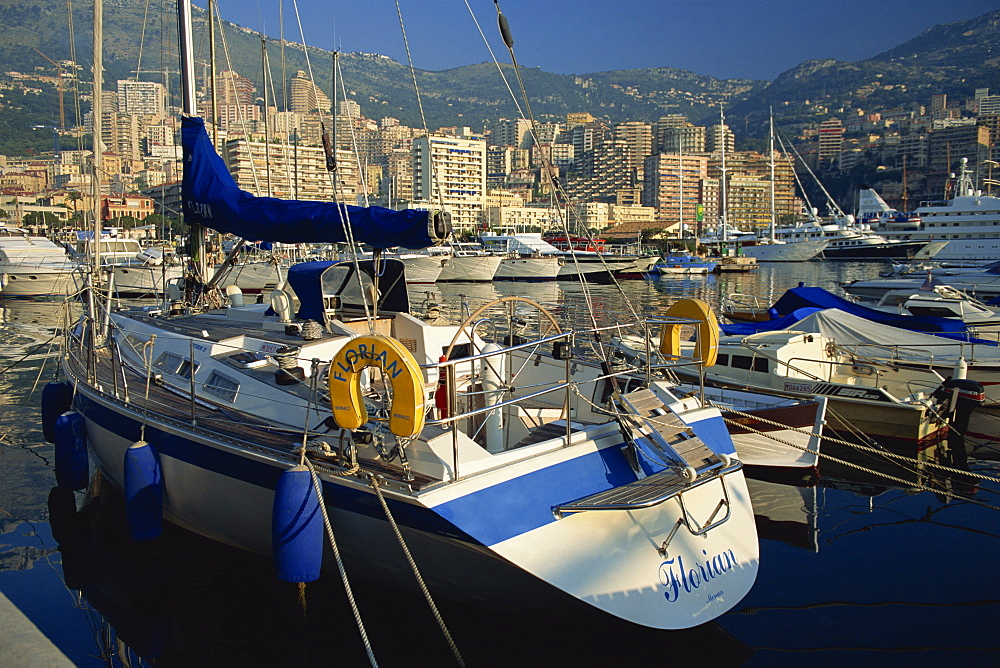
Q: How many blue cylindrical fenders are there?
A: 4